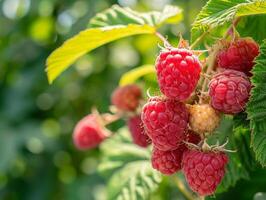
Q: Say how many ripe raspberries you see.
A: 9